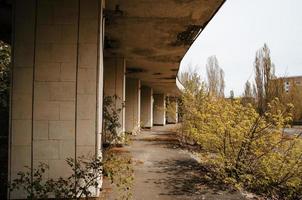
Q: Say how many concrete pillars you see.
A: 6